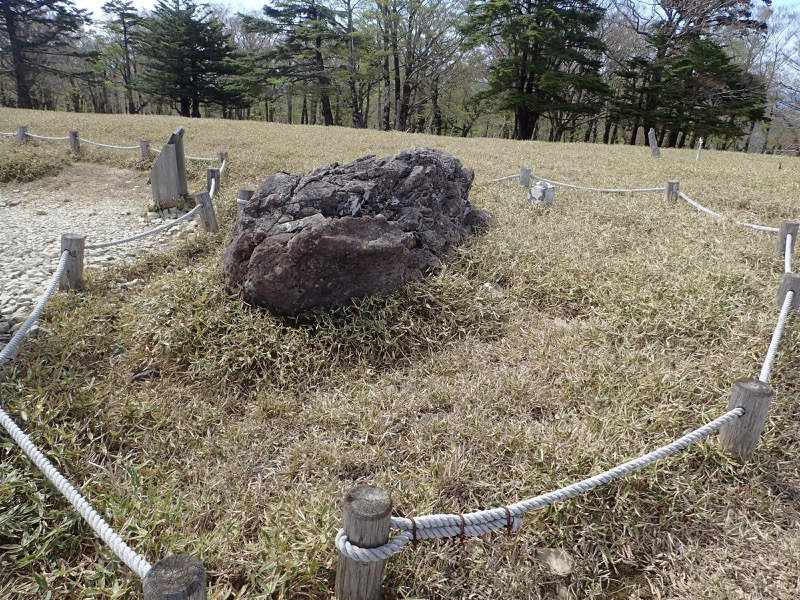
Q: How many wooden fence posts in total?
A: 15